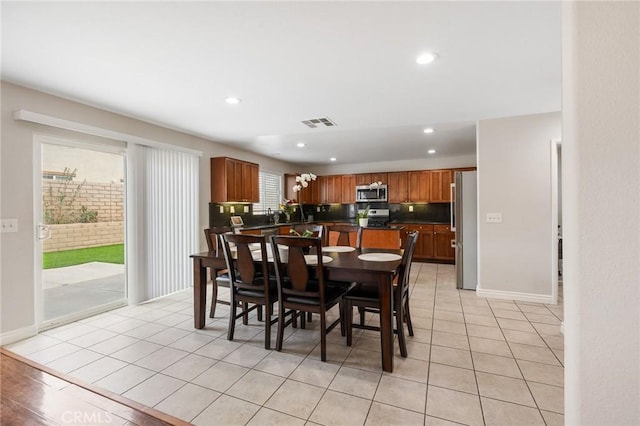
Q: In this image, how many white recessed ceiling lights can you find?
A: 6